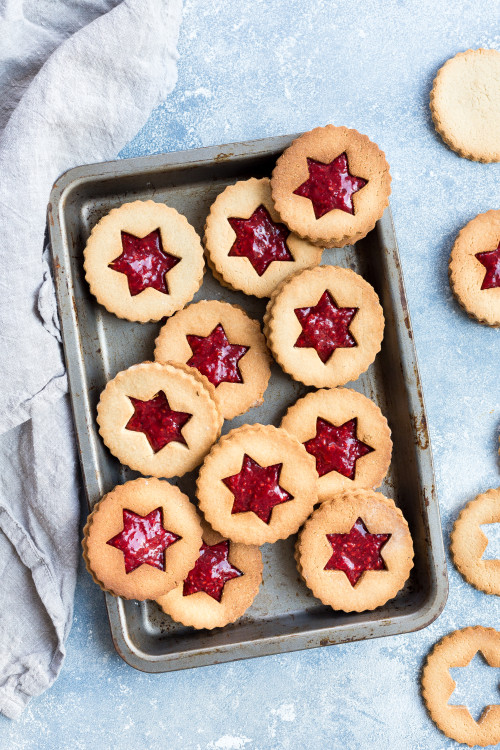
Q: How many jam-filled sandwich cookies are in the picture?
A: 12